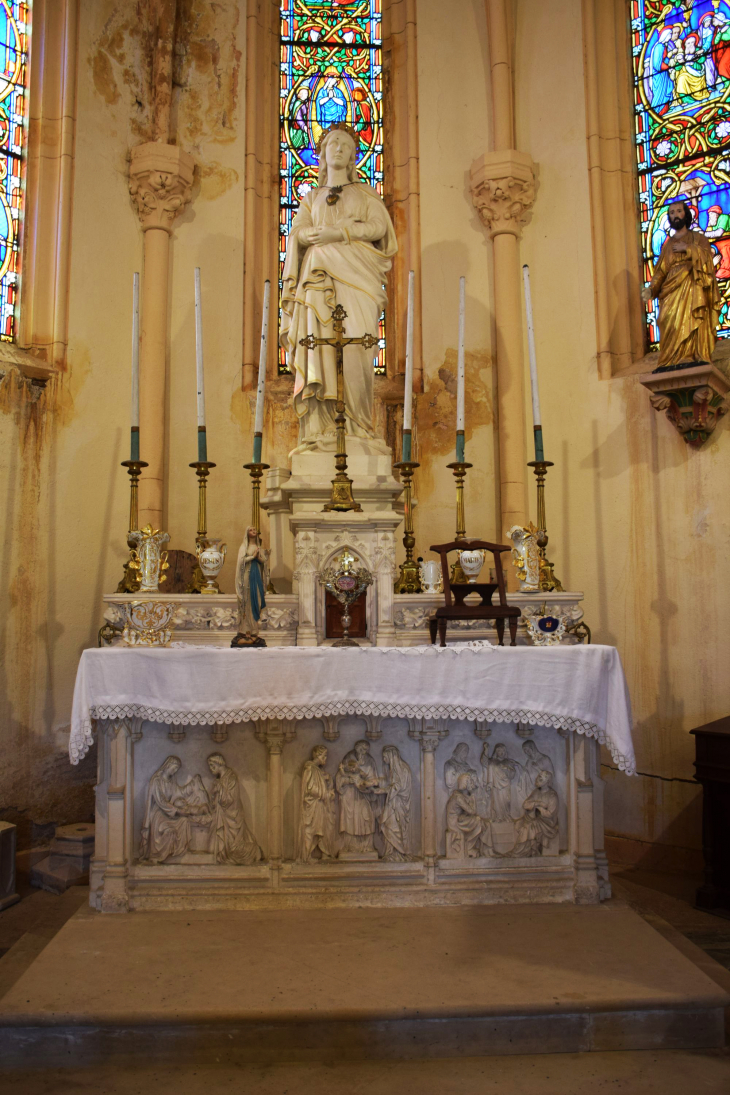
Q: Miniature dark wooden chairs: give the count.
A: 1